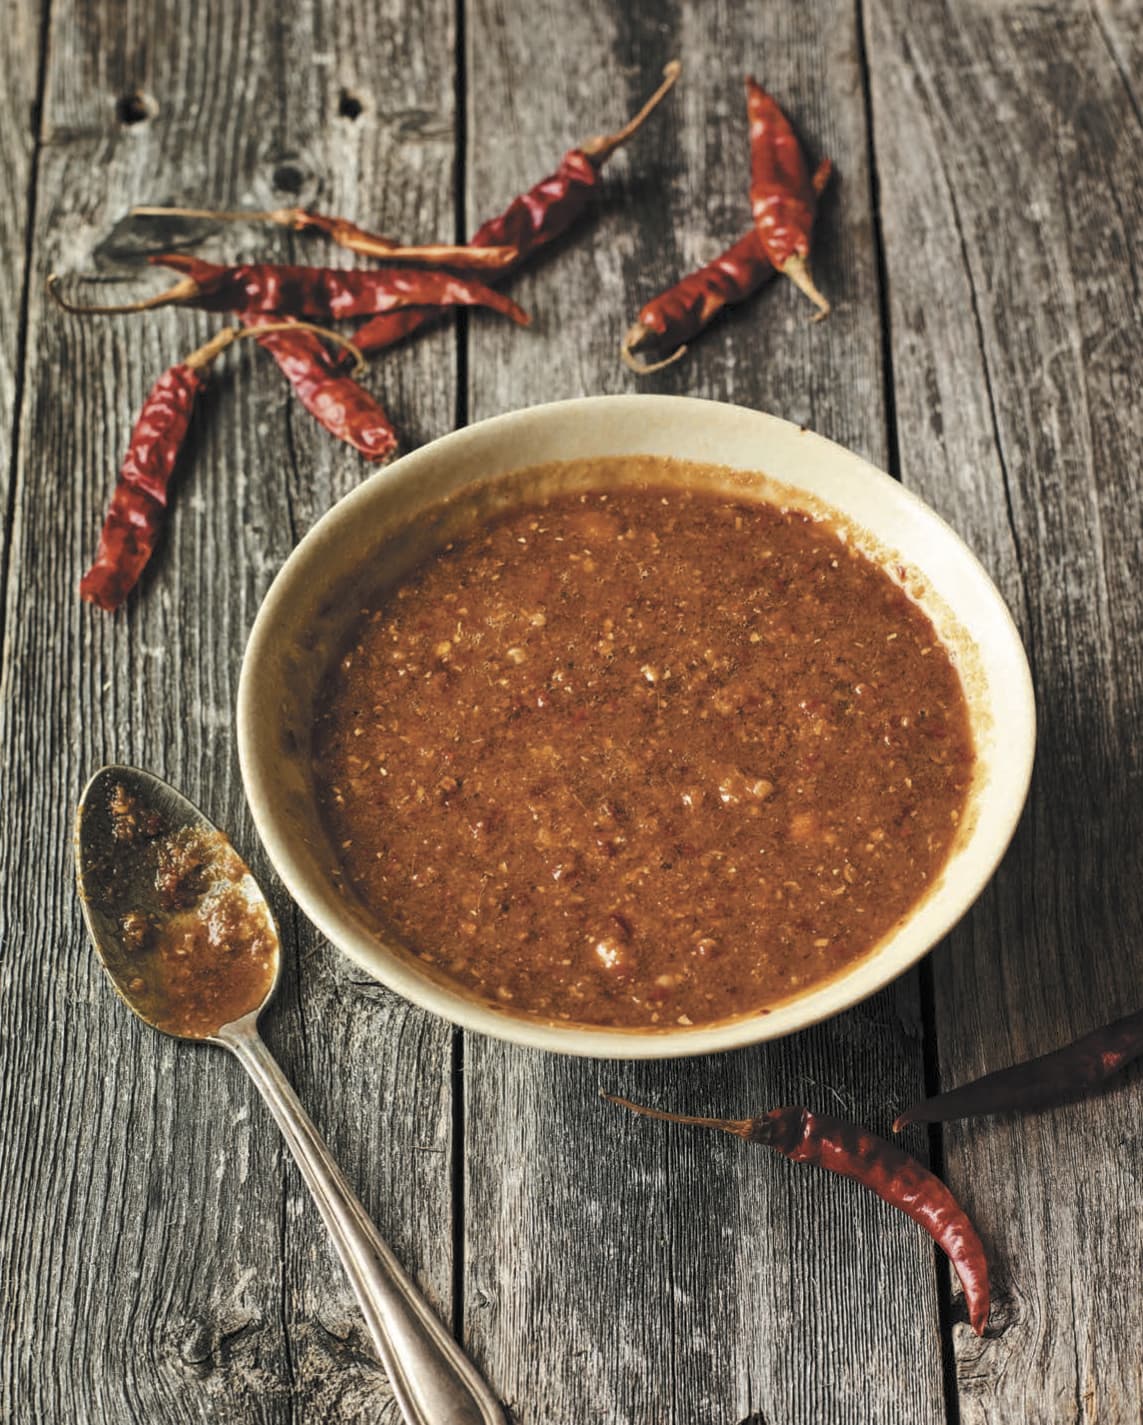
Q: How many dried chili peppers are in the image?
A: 9